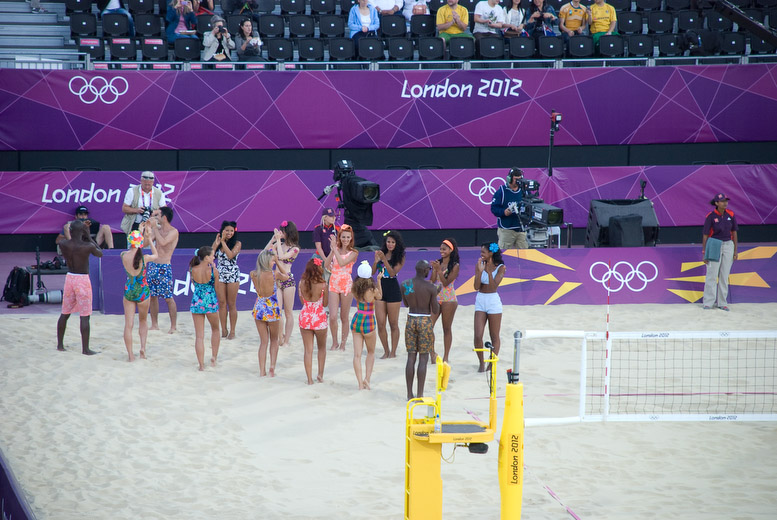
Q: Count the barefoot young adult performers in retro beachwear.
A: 14